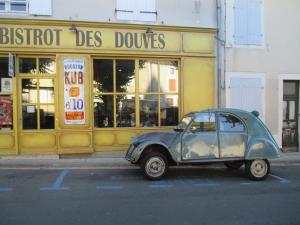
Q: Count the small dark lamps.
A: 2